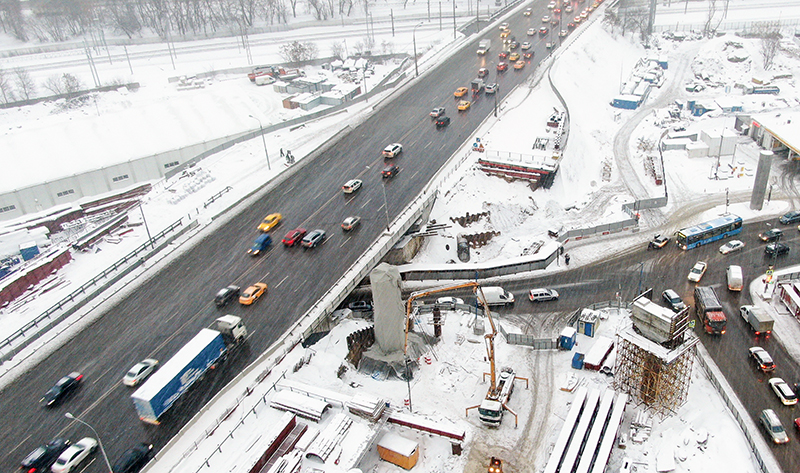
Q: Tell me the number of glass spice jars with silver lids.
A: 0